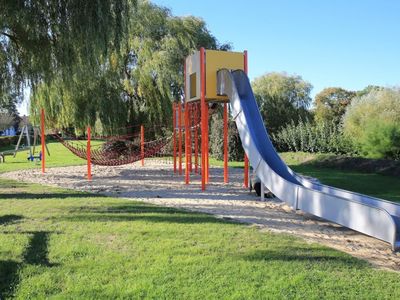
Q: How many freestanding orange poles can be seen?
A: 3